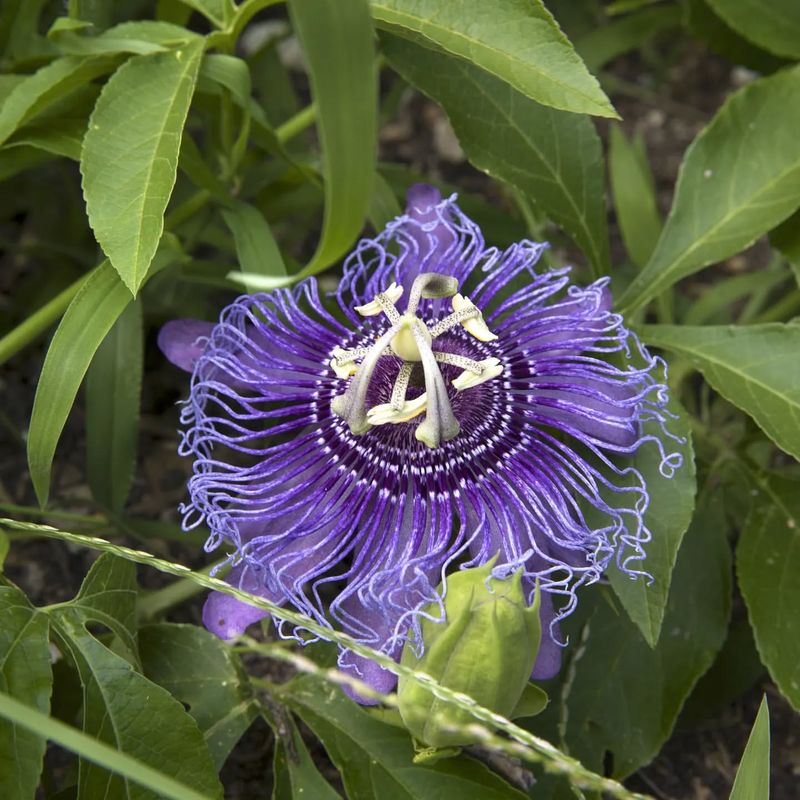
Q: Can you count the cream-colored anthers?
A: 5